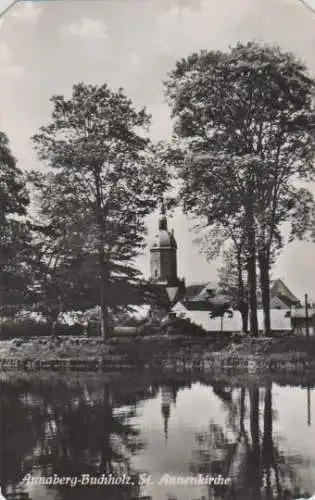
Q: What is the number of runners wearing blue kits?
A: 0